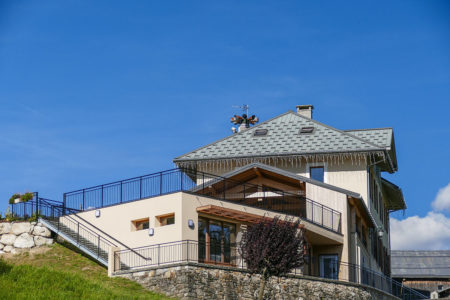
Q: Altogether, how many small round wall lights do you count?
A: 3